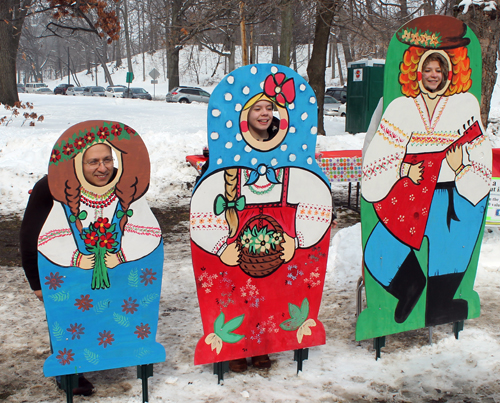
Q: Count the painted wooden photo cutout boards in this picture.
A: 3